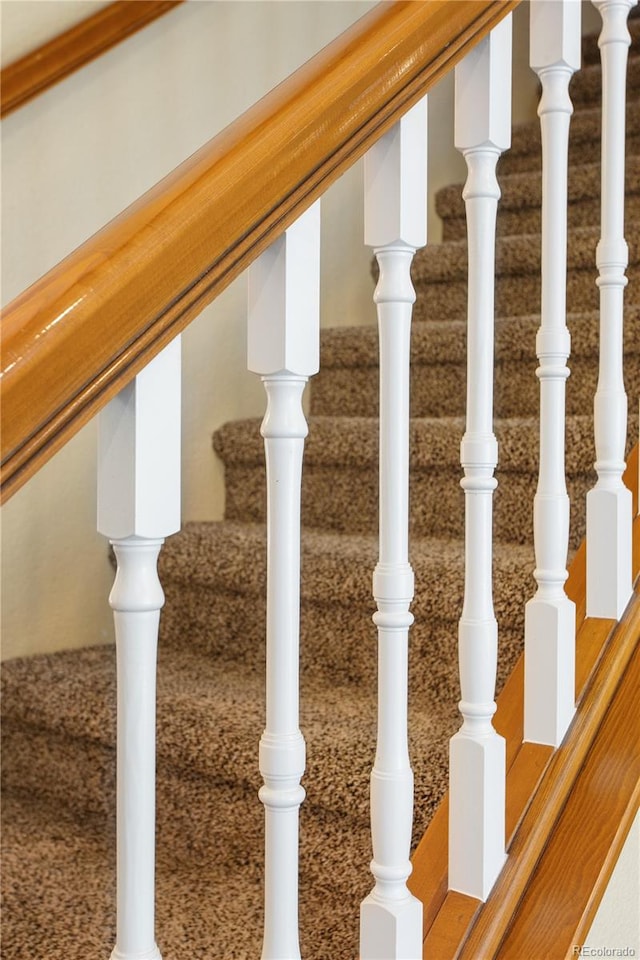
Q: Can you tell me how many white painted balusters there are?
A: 6